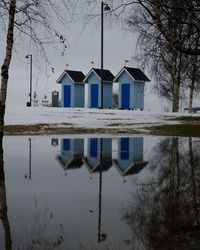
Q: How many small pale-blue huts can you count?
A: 3